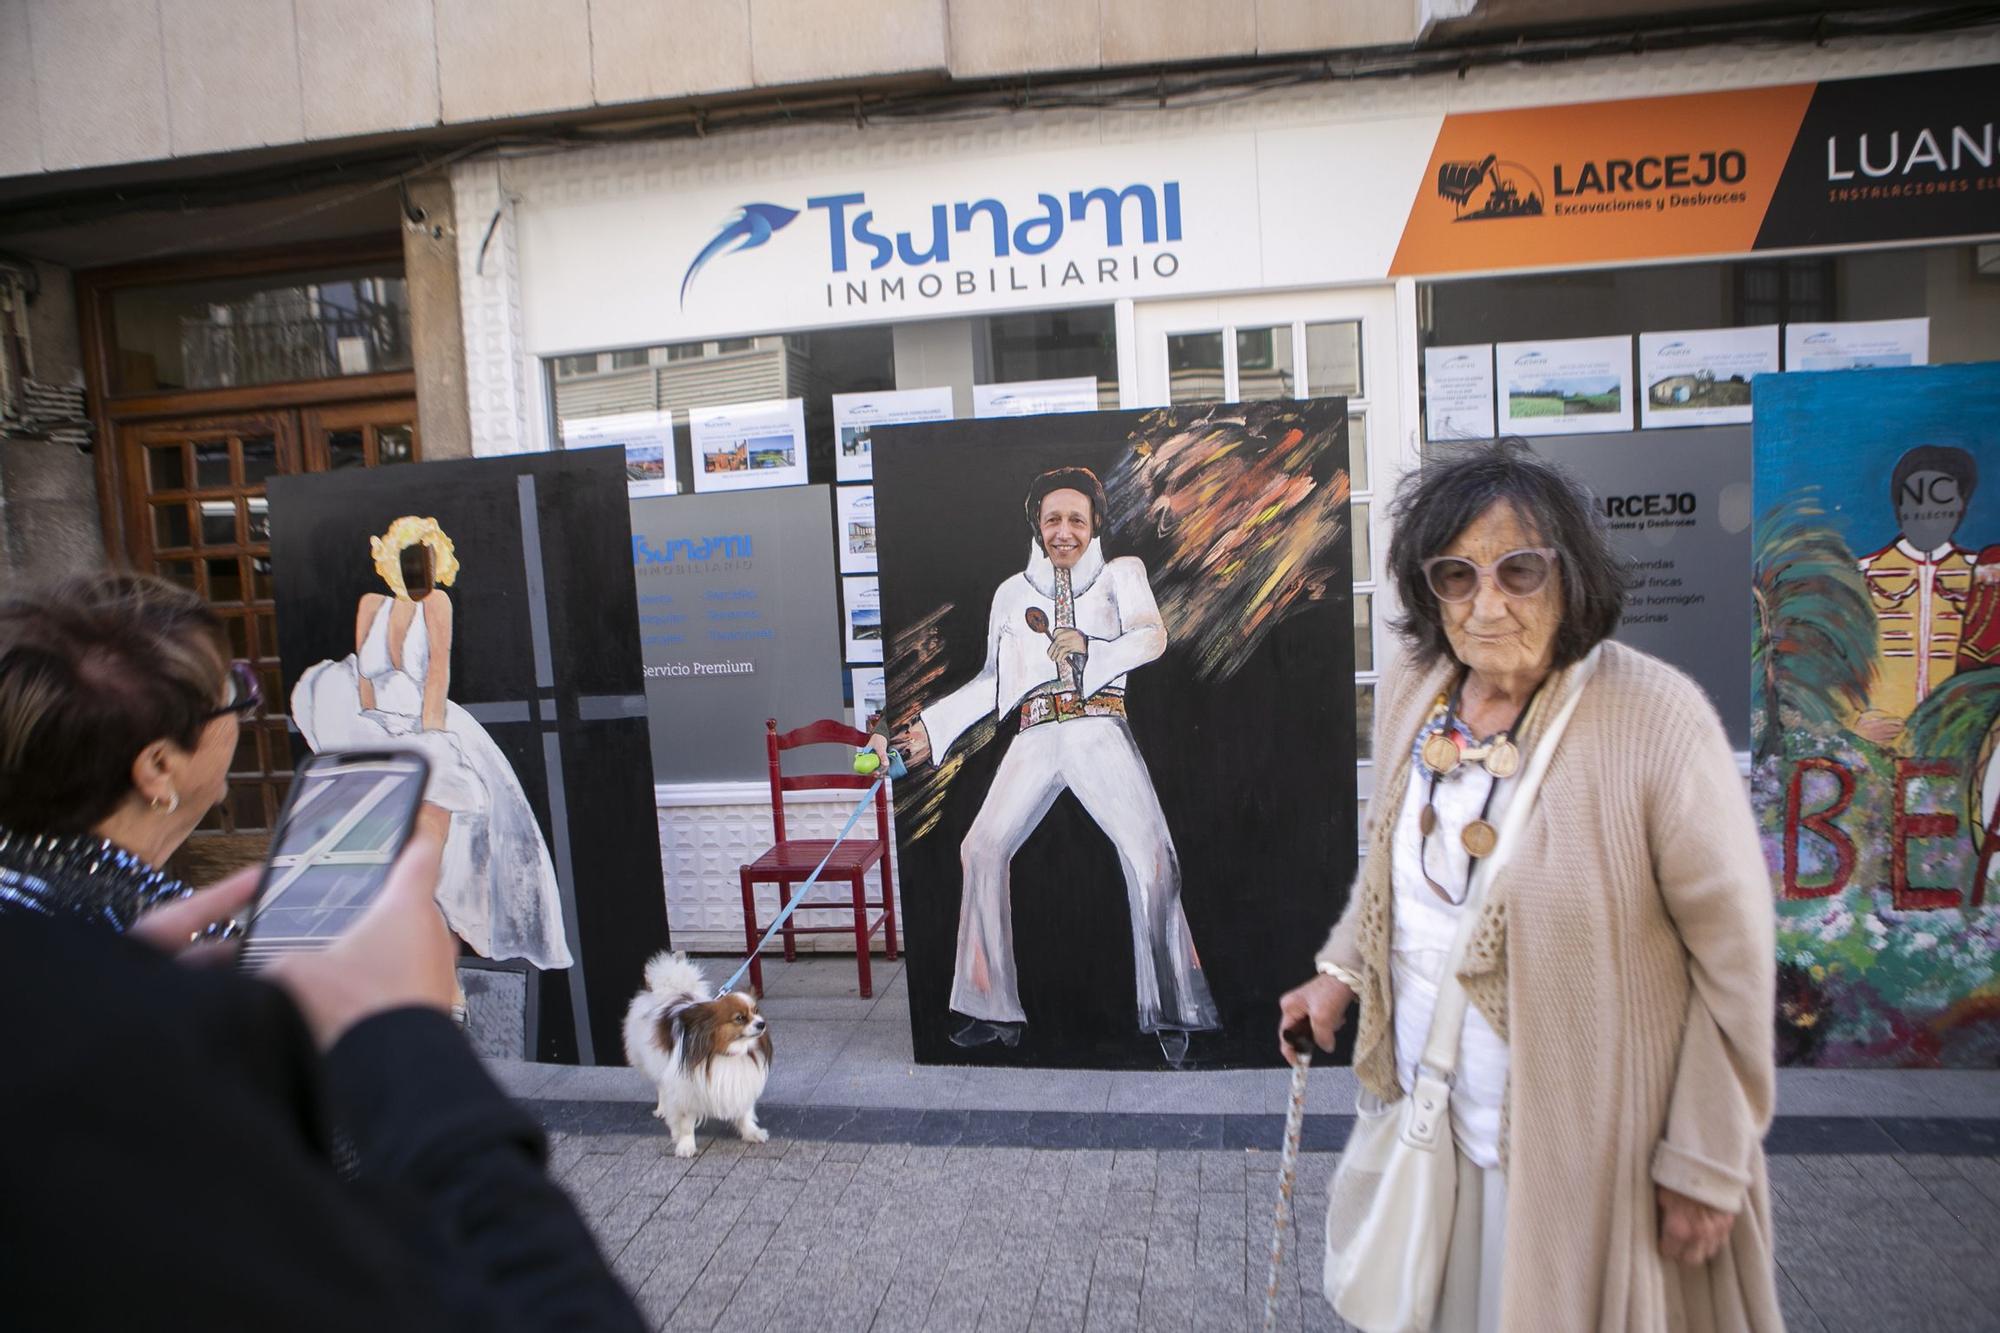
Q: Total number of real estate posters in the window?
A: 11